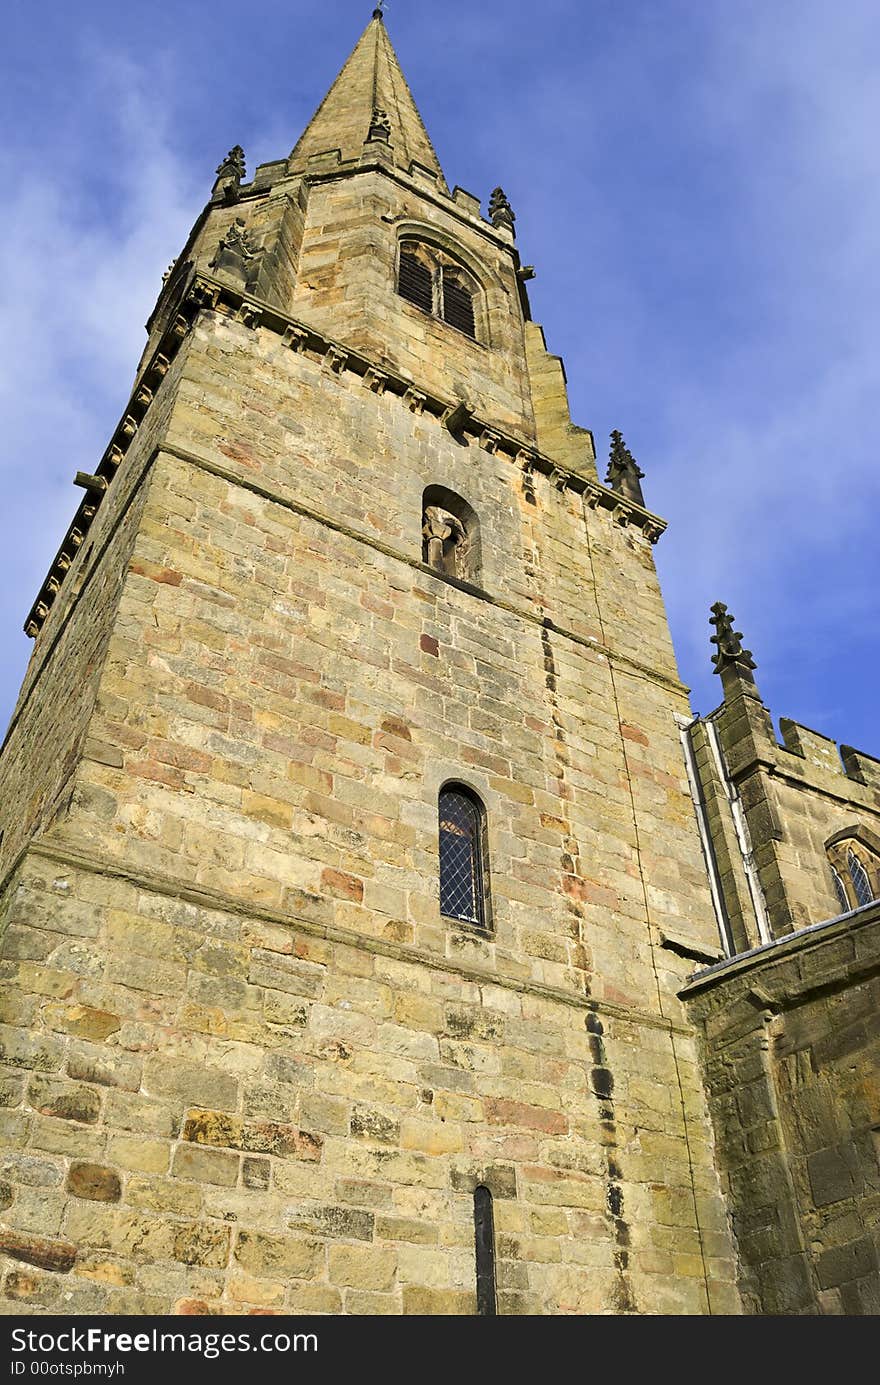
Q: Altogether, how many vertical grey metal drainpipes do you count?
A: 2